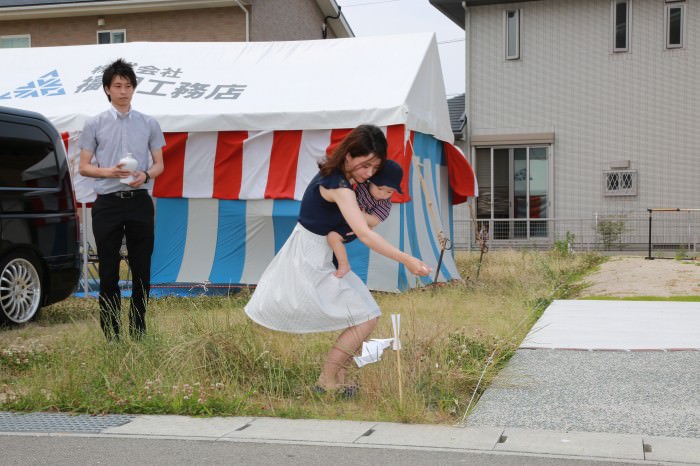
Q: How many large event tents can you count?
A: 1